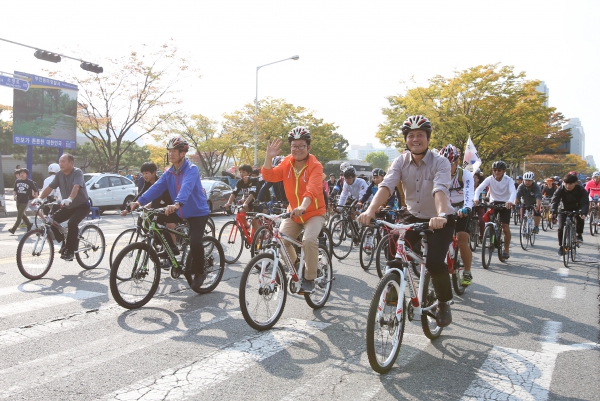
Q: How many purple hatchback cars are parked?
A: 0